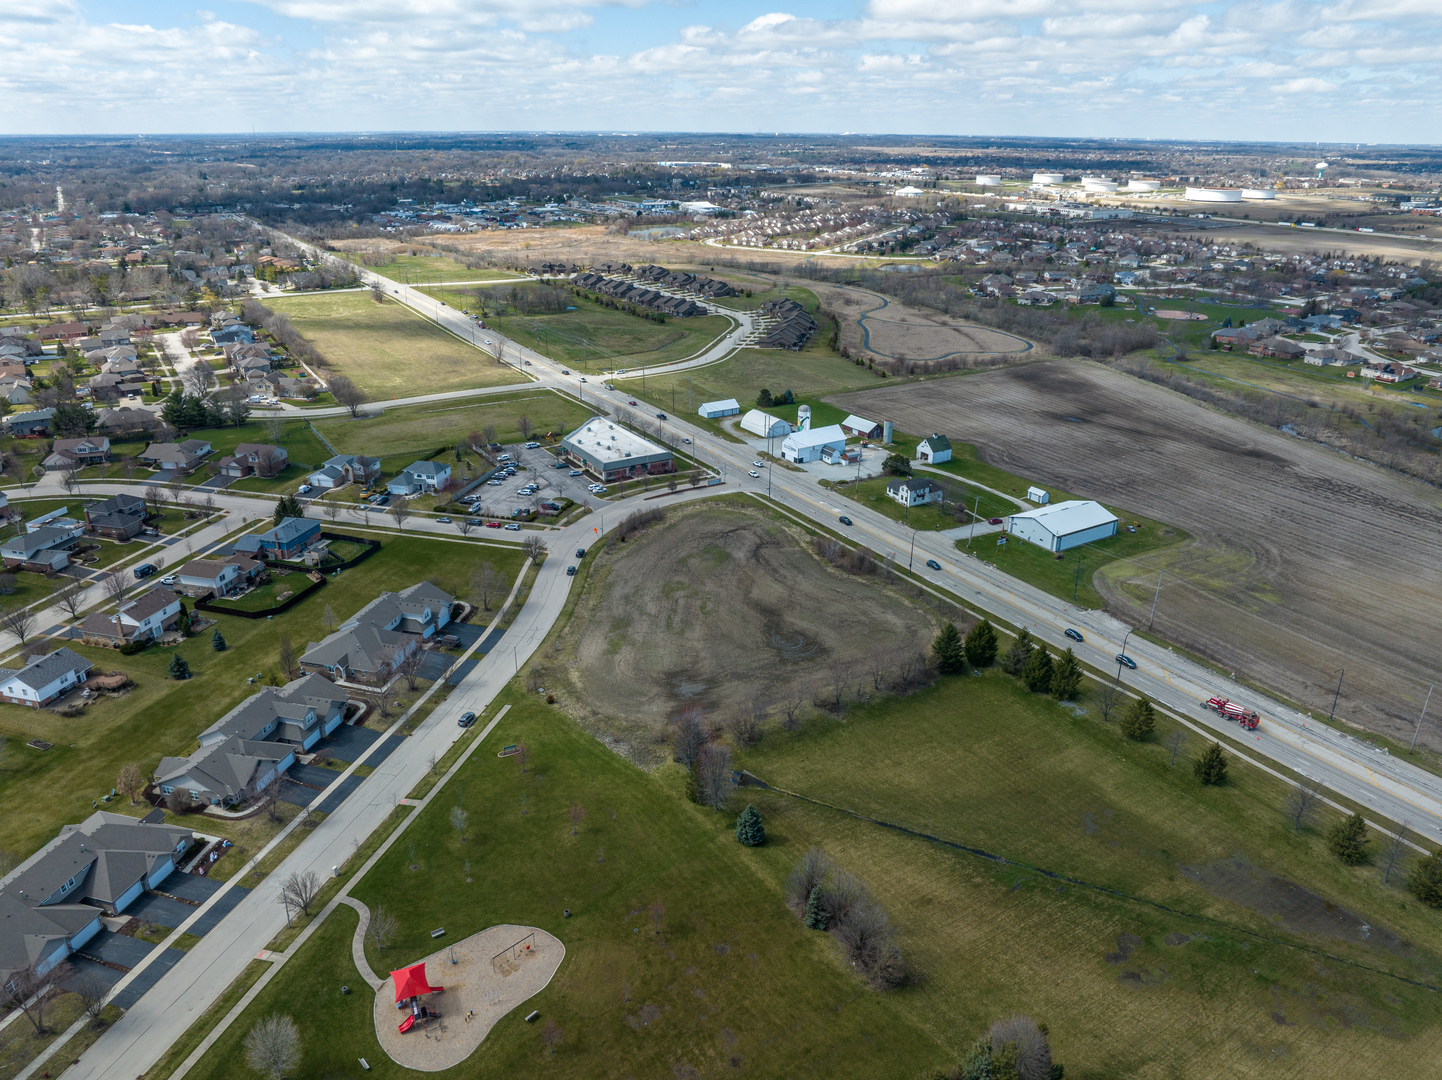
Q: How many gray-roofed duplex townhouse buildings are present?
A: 3